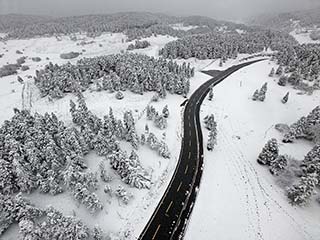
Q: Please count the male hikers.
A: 0